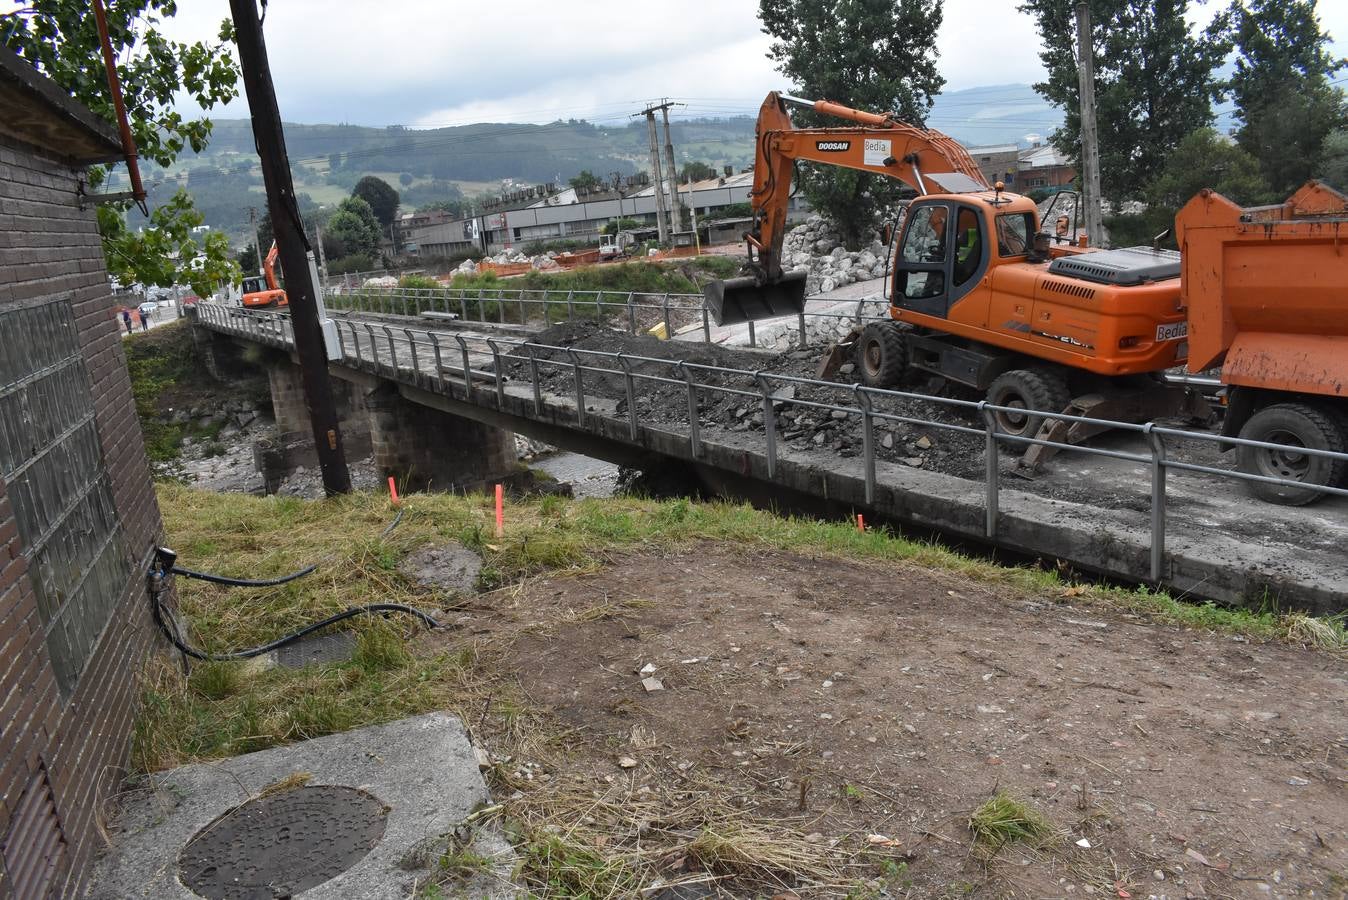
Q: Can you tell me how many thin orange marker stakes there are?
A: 3